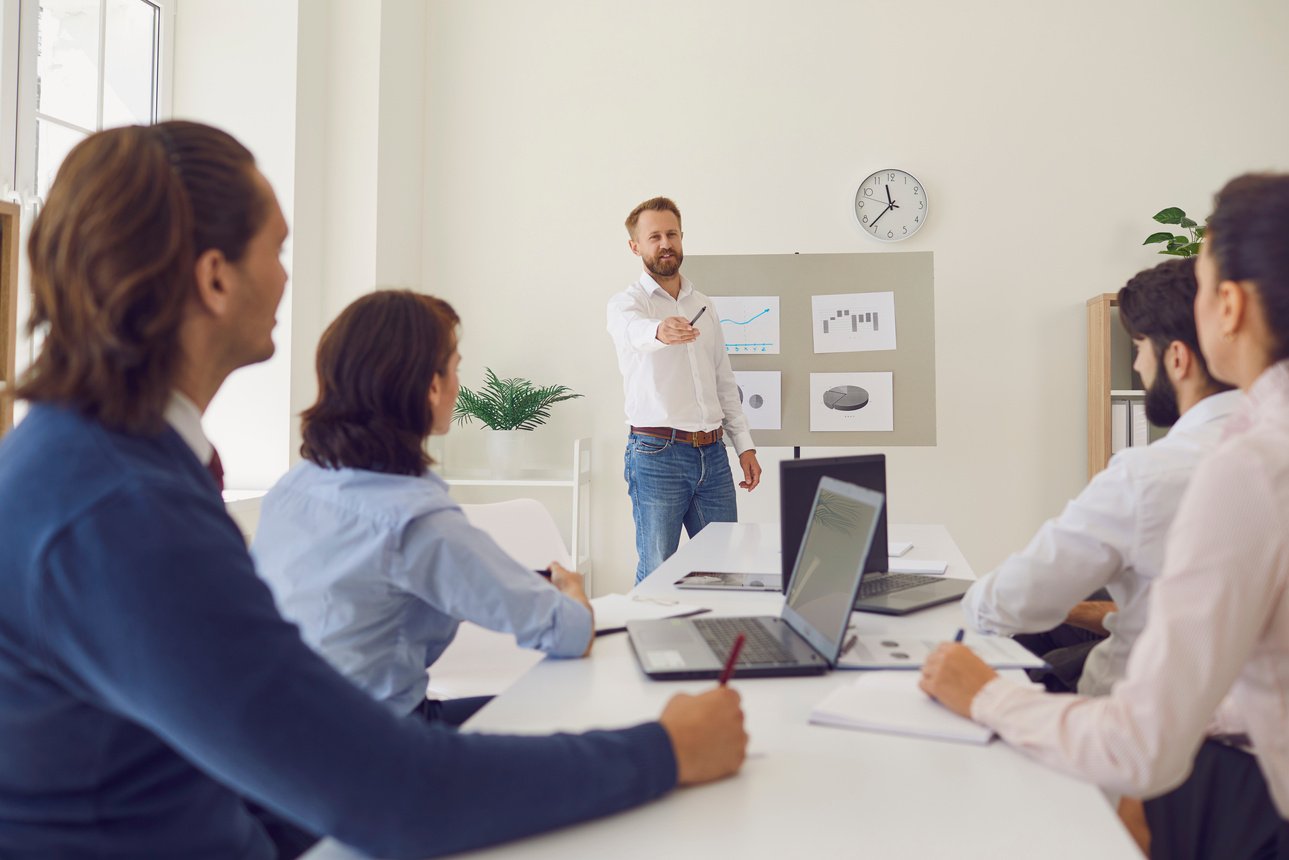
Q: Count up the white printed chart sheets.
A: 4